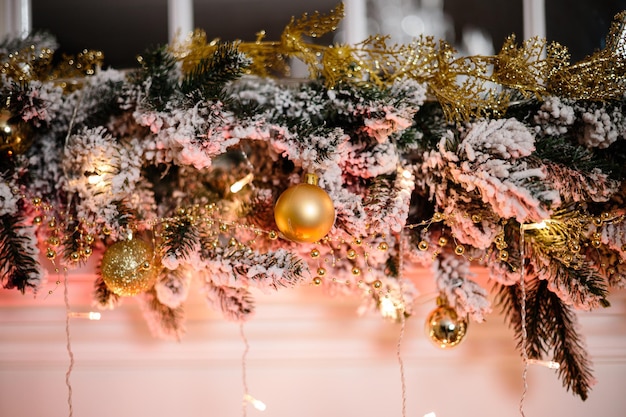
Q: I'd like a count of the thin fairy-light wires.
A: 4